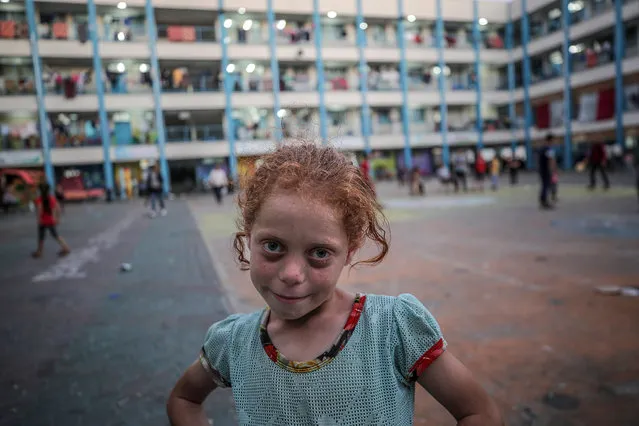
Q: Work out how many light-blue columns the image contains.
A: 14